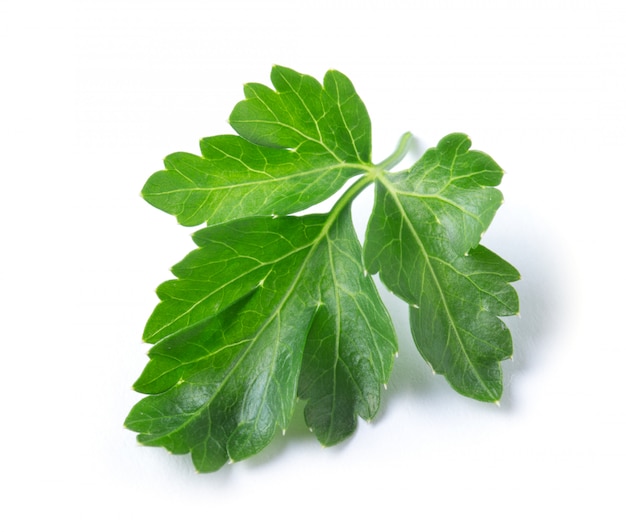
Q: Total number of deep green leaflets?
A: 3